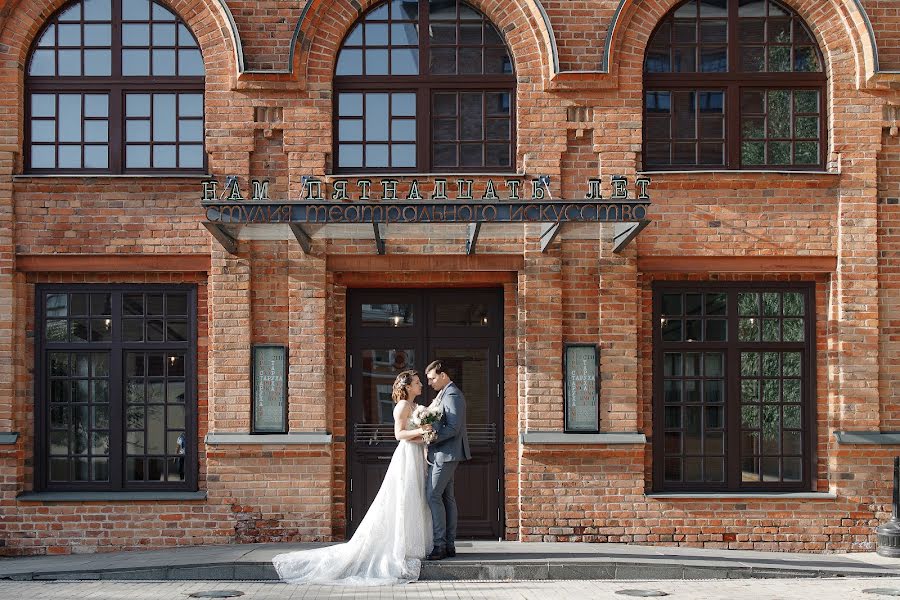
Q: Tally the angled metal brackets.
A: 6